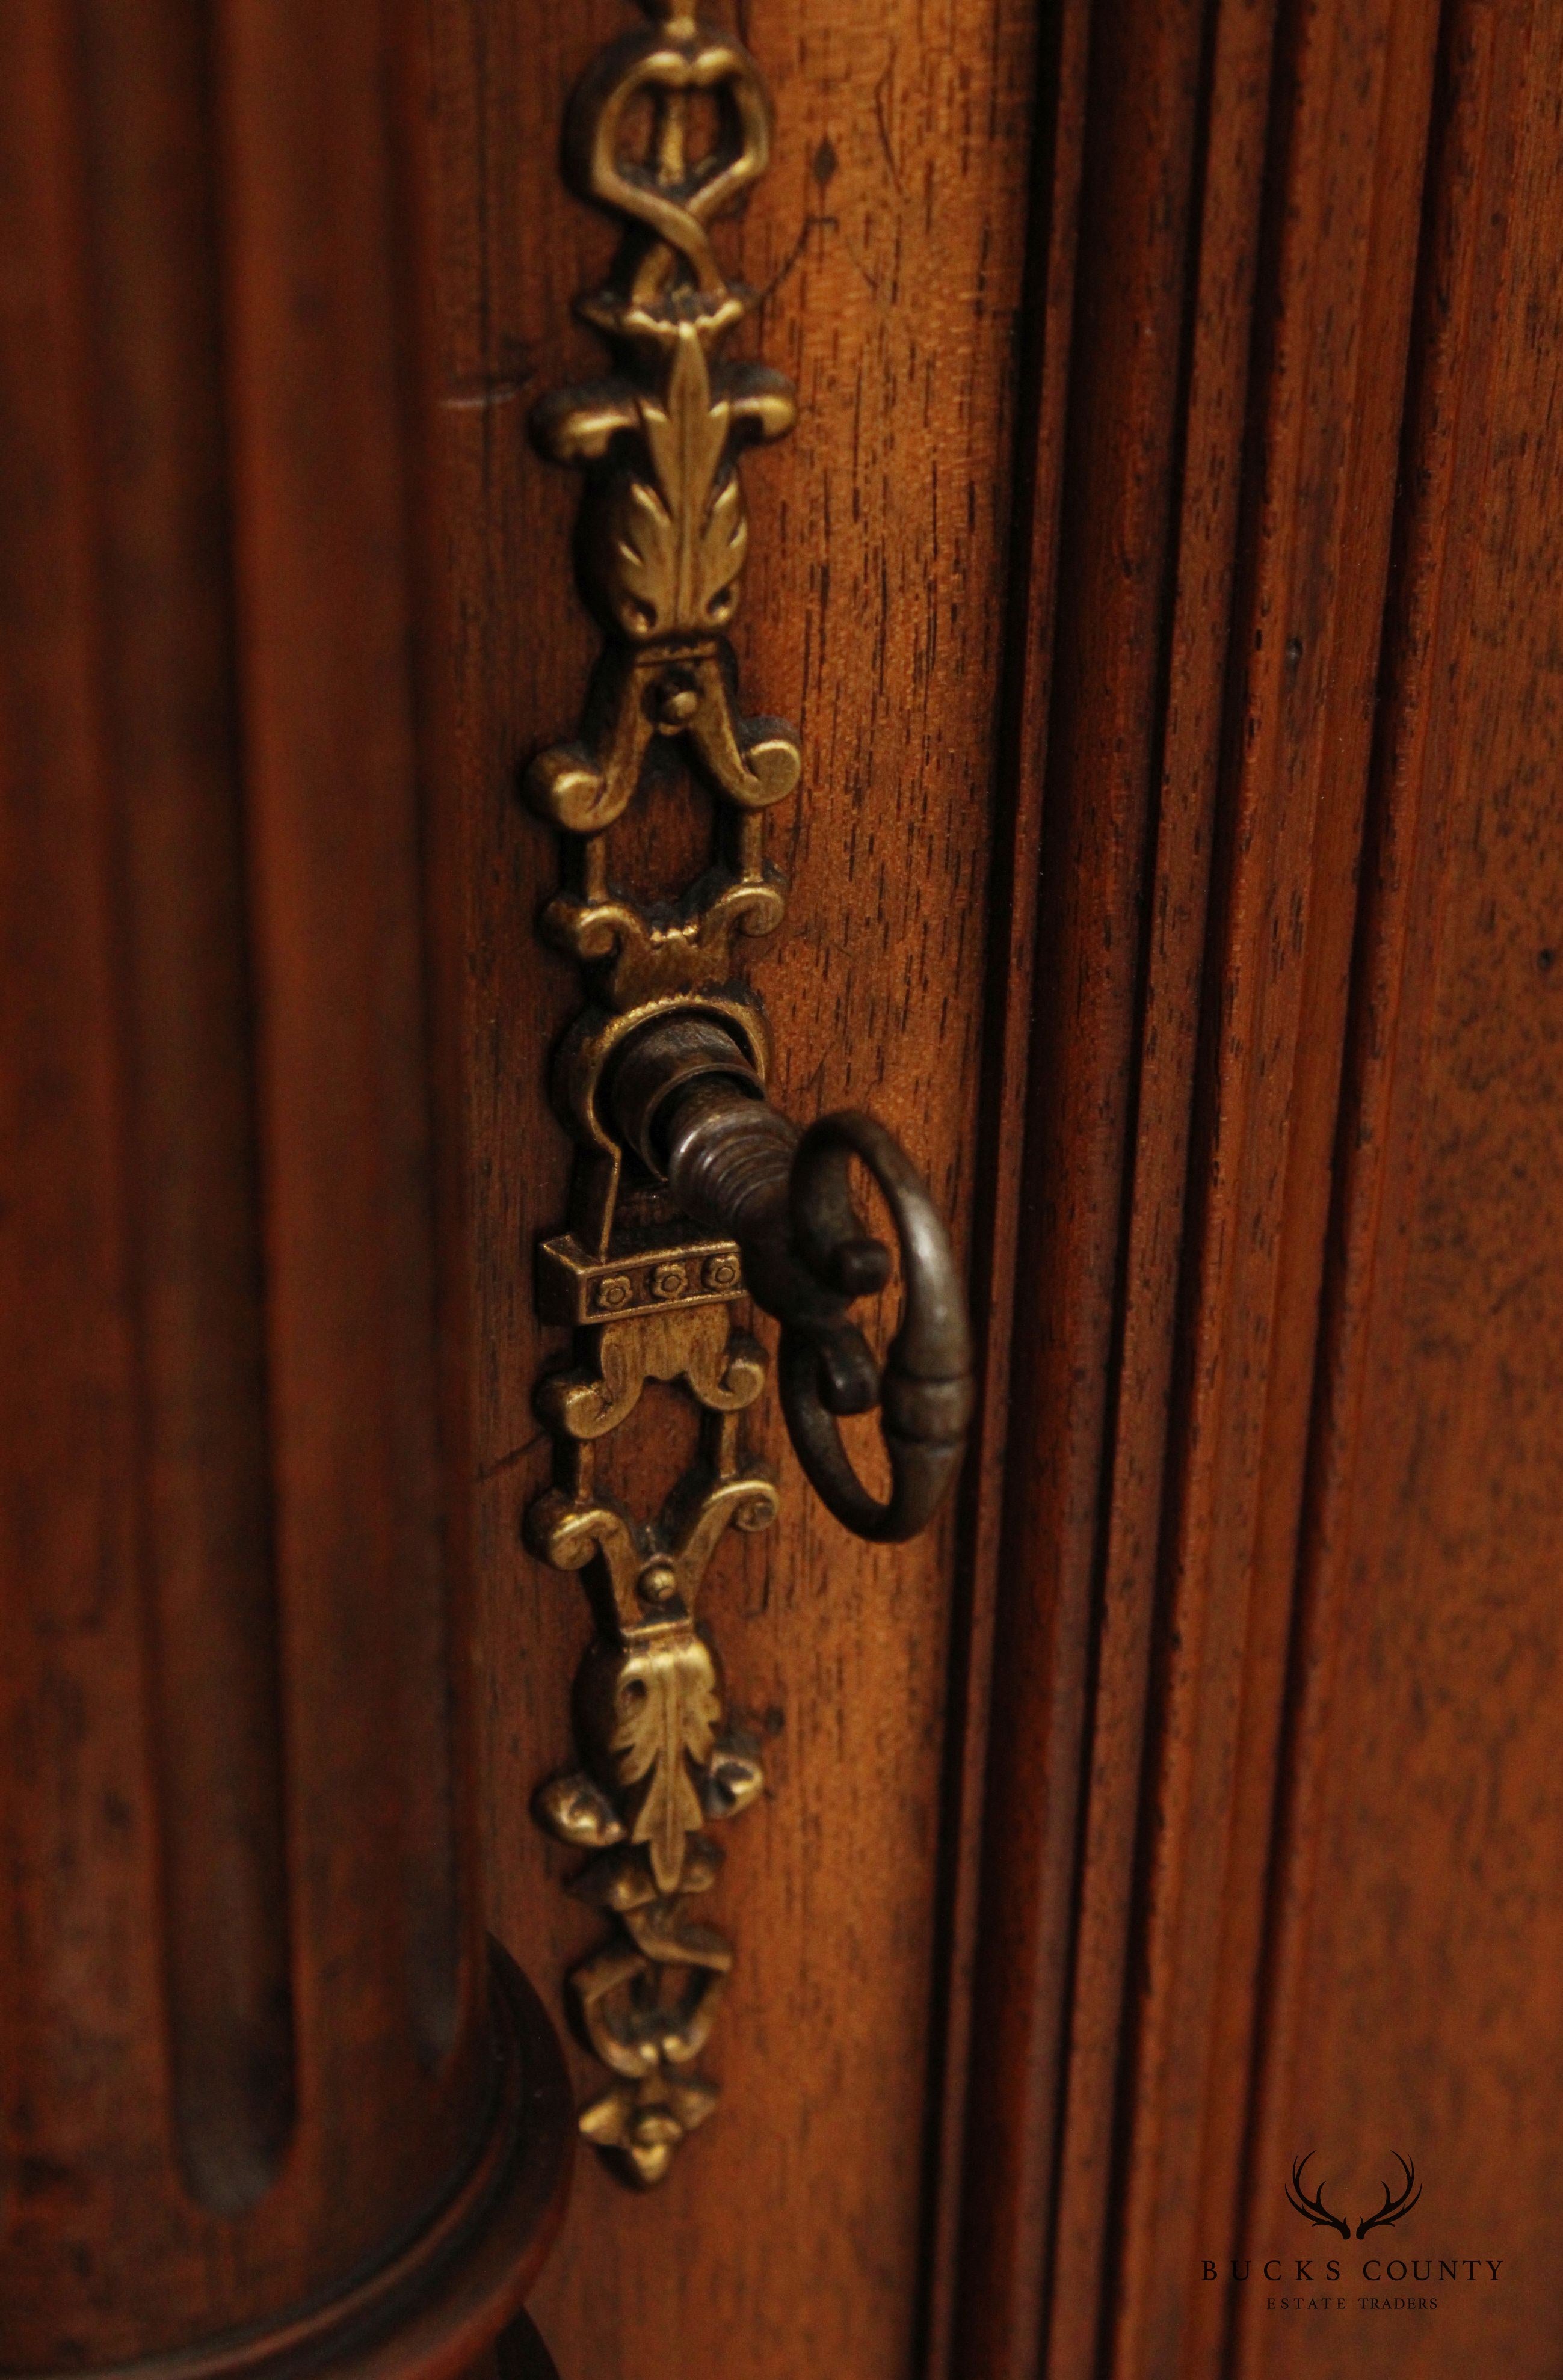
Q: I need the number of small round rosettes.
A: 3